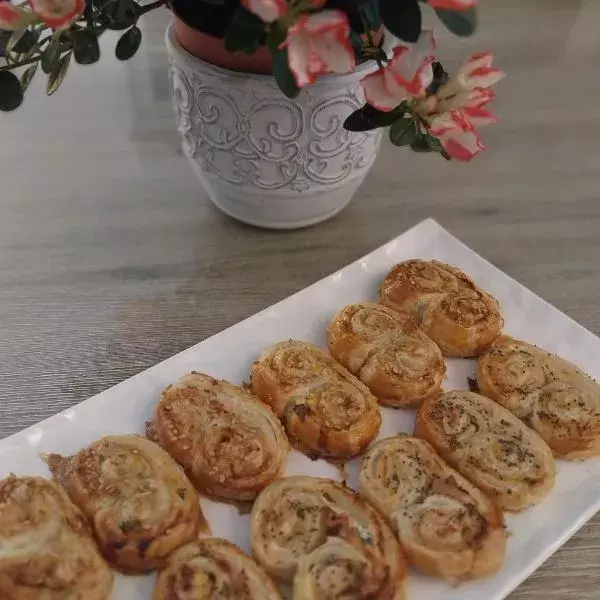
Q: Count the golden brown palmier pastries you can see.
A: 11